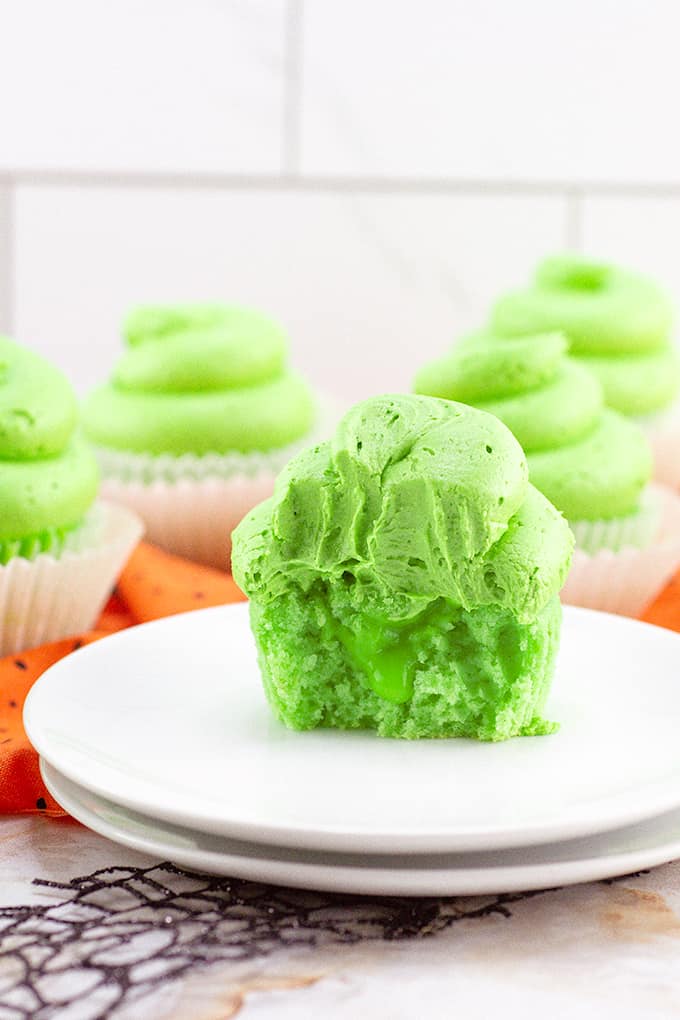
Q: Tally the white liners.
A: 4